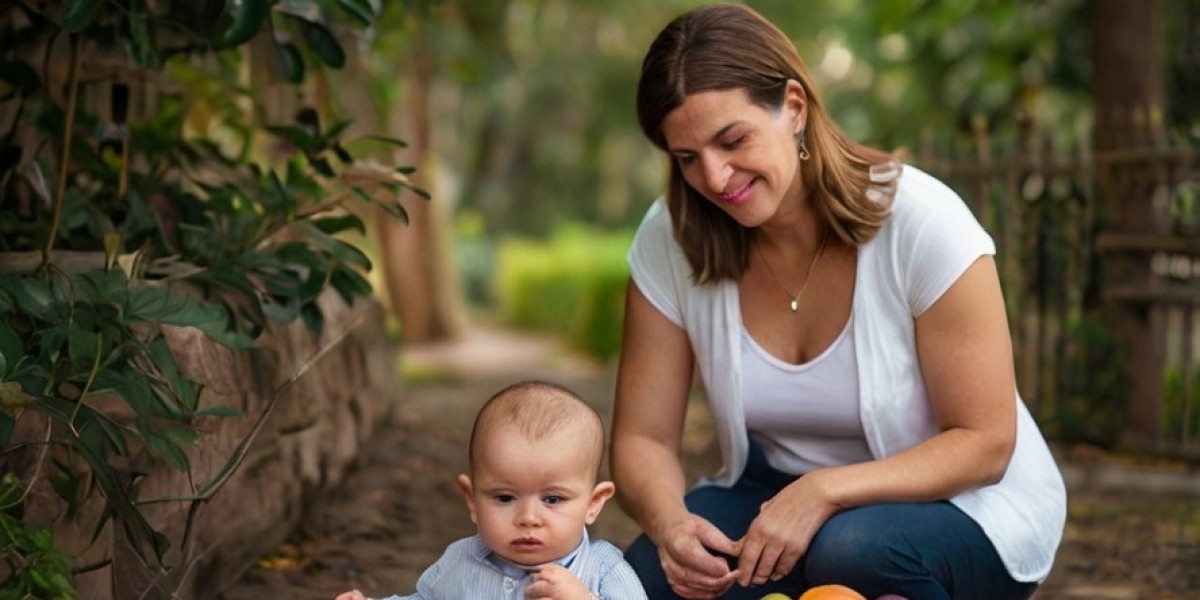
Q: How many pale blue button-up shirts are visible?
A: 1